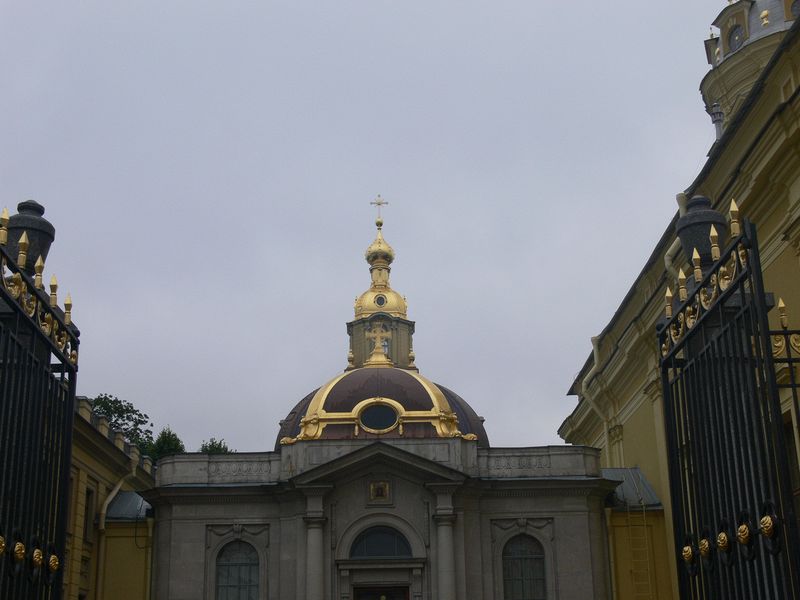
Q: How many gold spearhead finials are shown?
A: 11